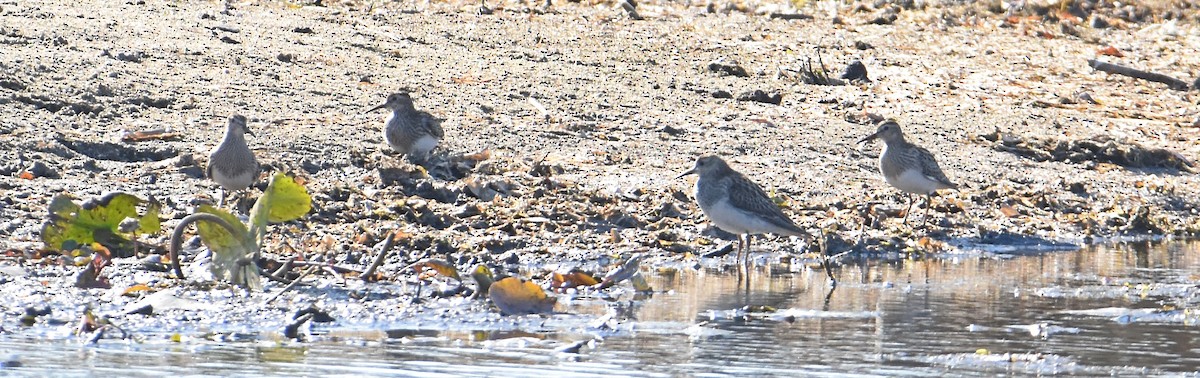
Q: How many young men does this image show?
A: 0